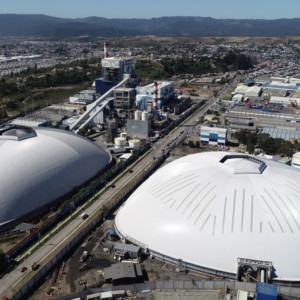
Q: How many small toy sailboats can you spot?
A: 0